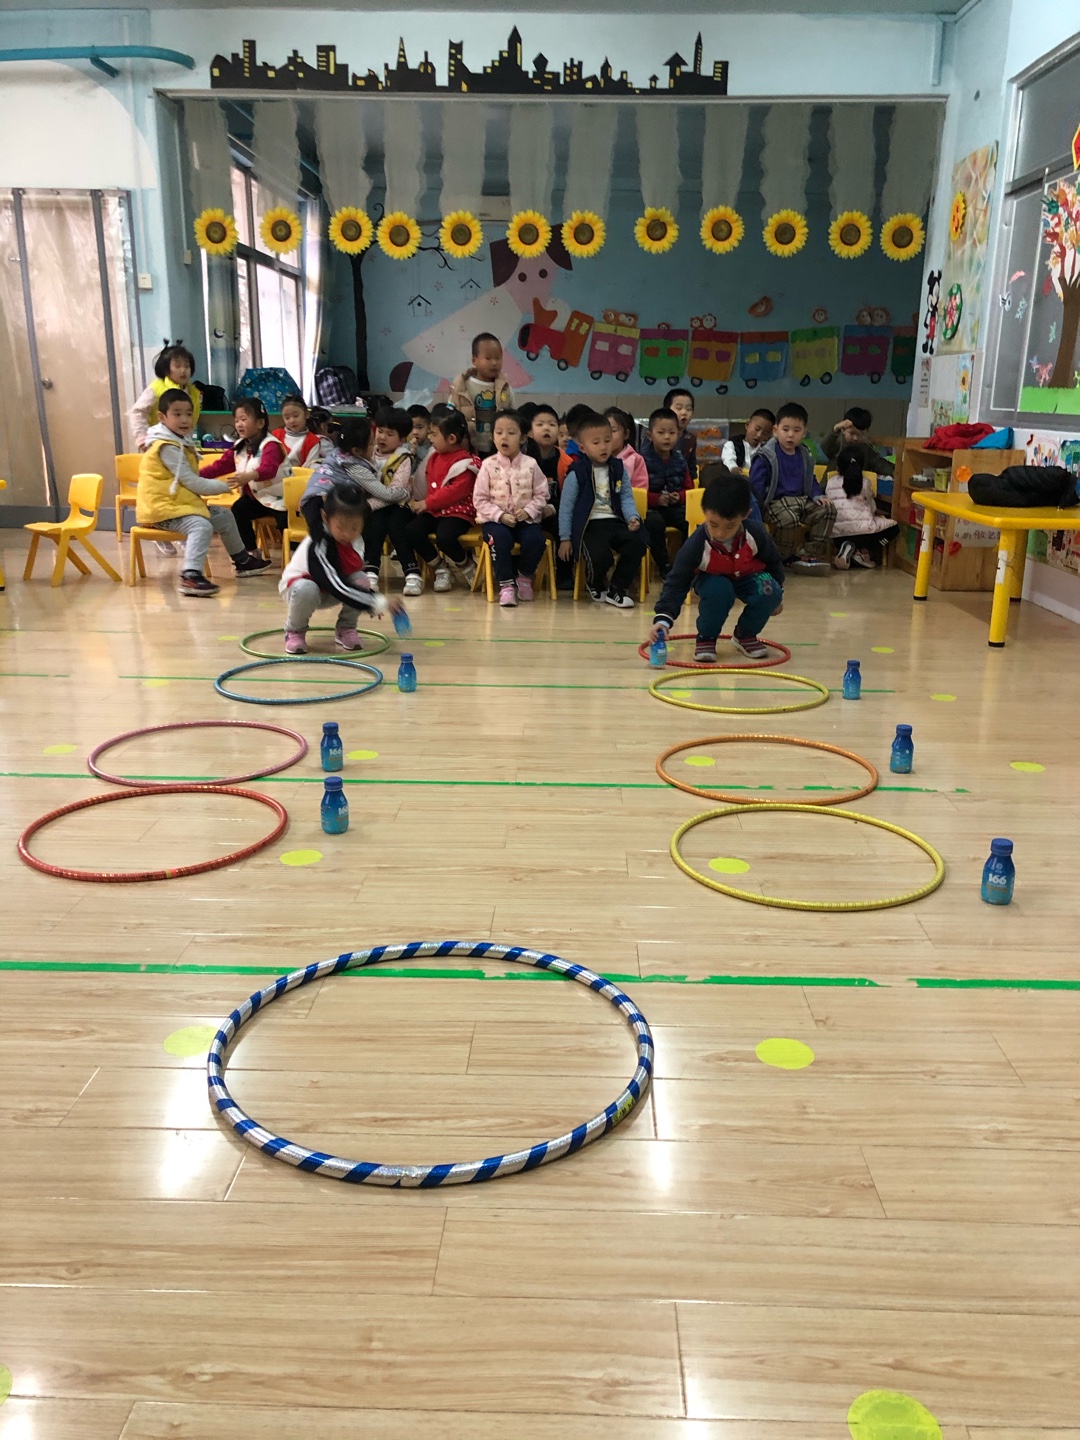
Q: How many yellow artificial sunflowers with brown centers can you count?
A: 12